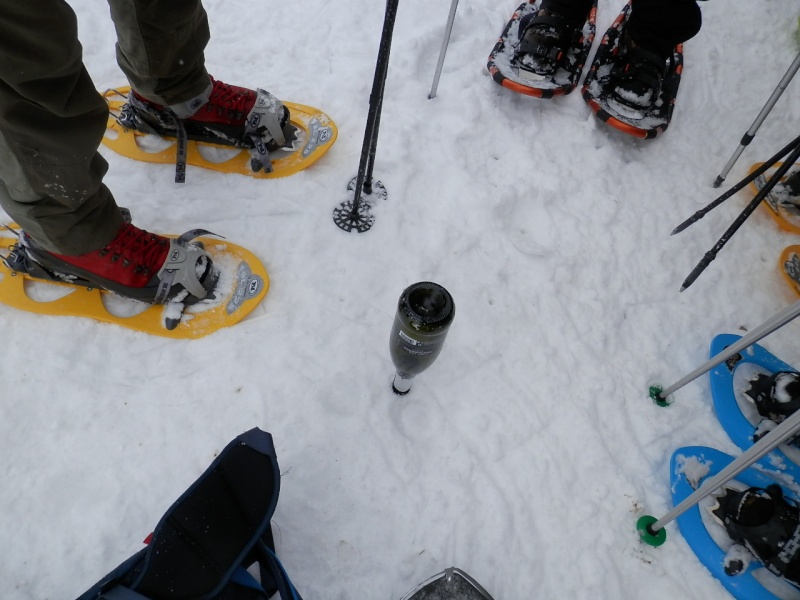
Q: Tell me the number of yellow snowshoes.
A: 4